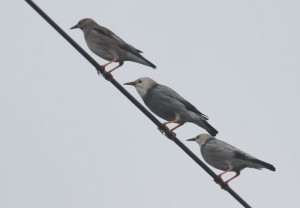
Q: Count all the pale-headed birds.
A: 2